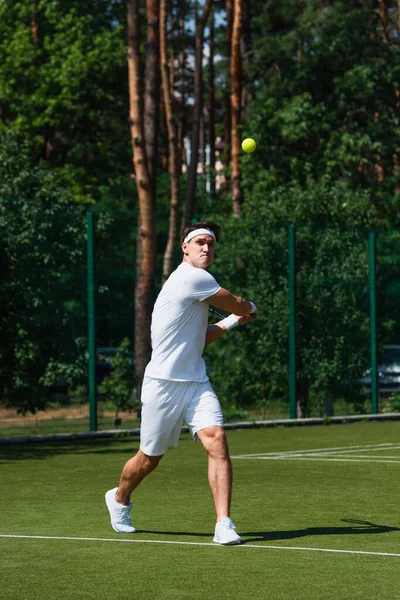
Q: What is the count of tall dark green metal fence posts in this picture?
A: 3